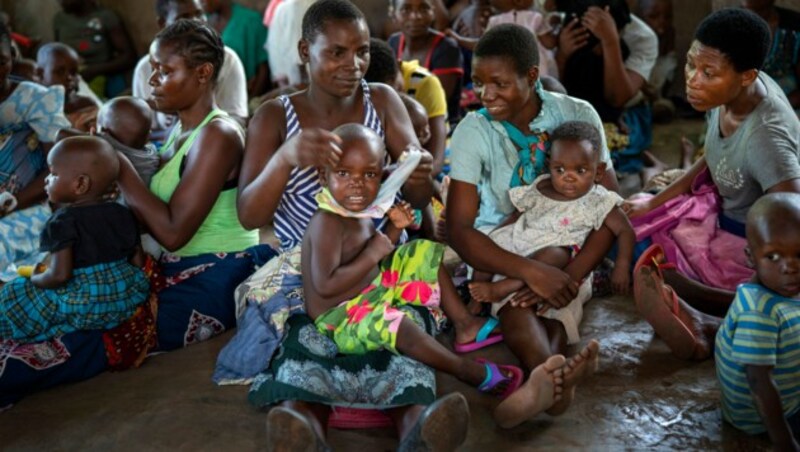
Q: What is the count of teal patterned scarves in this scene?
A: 1